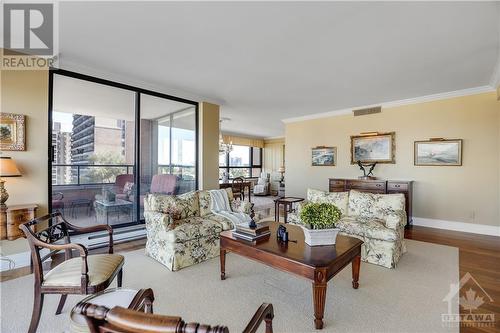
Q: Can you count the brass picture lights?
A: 3